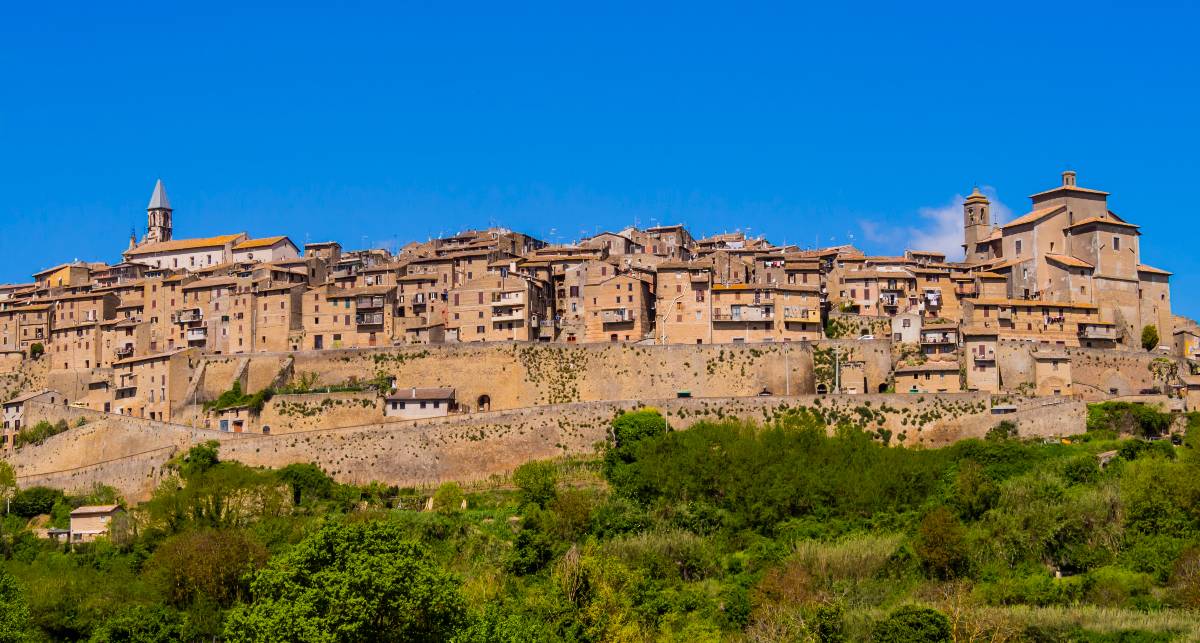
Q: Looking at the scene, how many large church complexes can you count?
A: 2